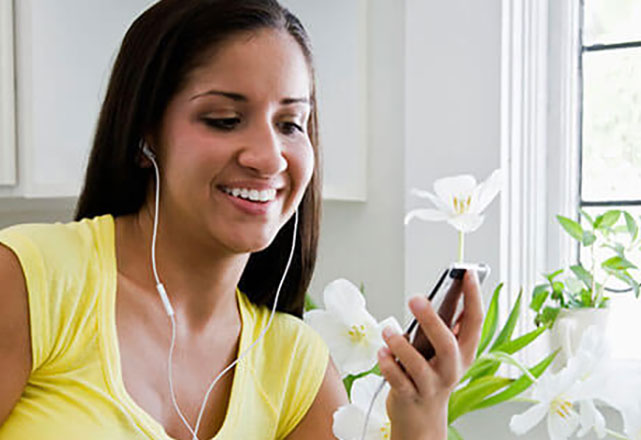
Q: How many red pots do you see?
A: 0